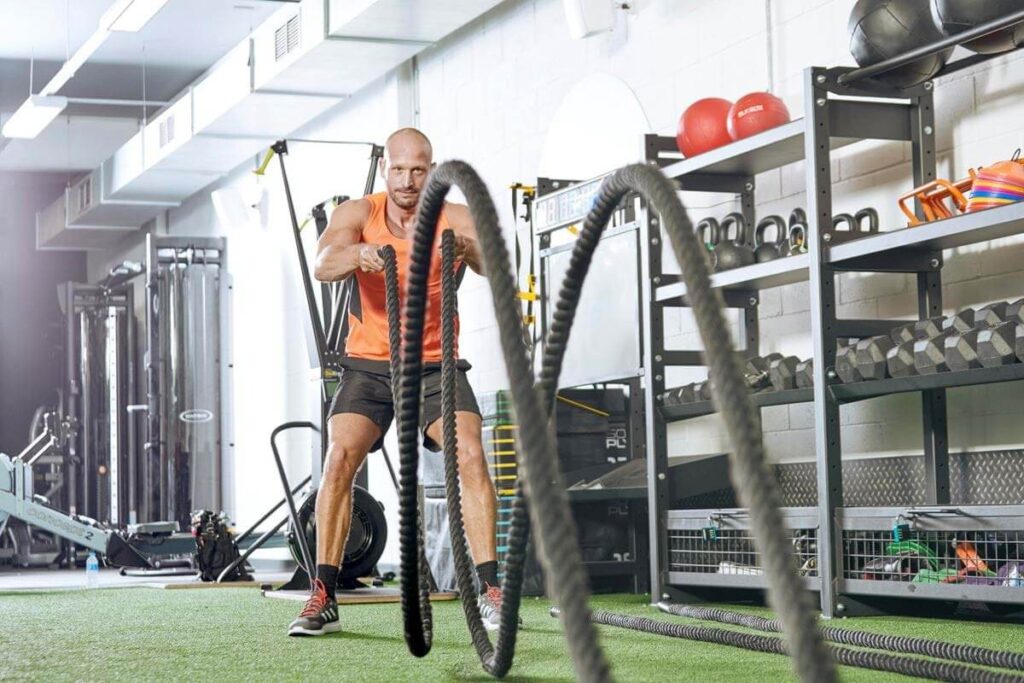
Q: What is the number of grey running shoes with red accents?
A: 2